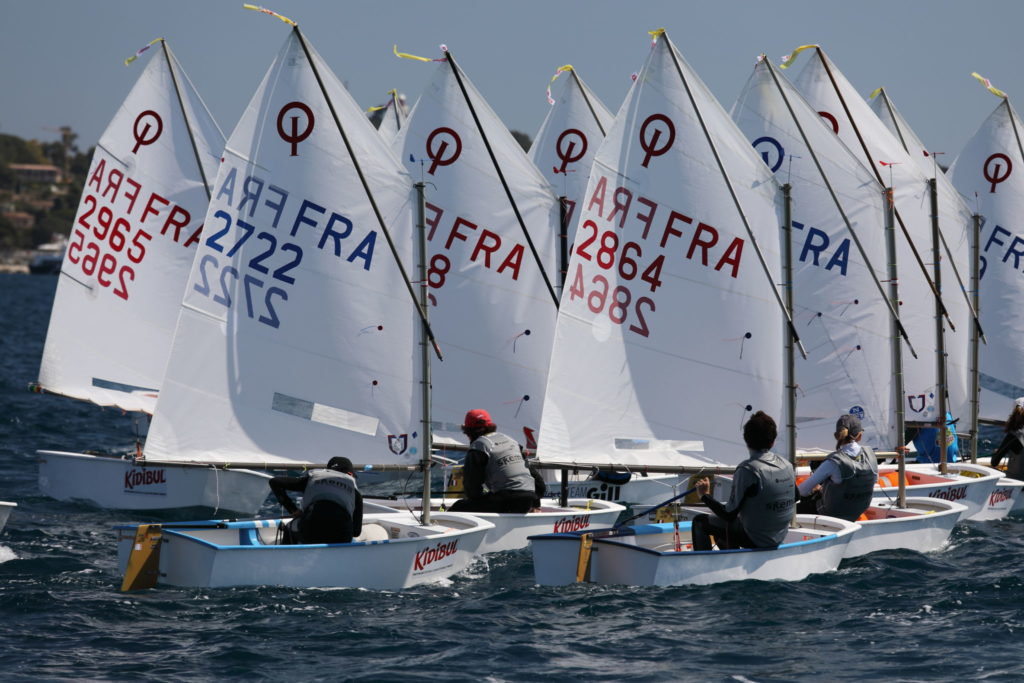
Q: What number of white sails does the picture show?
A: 10